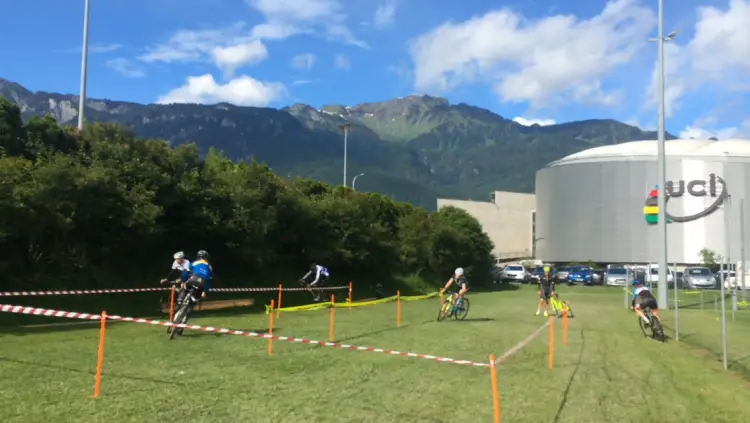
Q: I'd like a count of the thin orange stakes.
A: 11